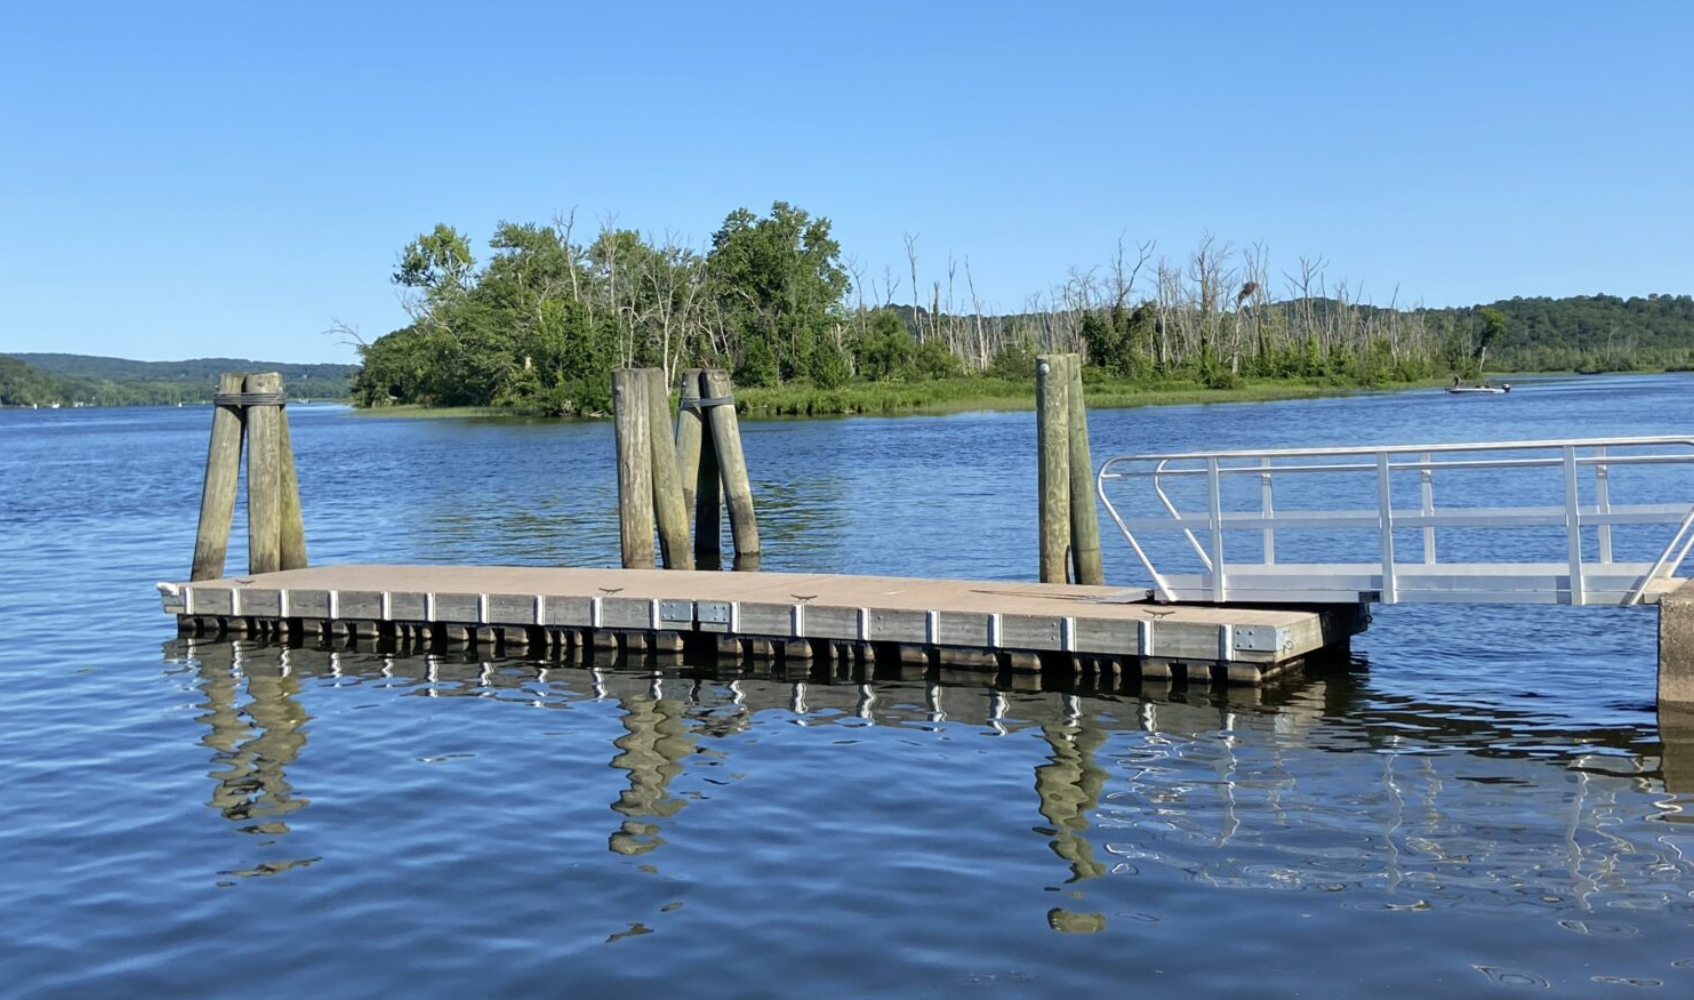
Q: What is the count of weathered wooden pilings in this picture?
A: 10